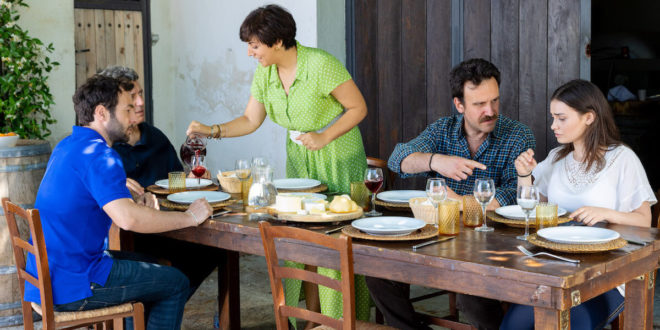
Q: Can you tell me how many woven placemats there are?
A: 7